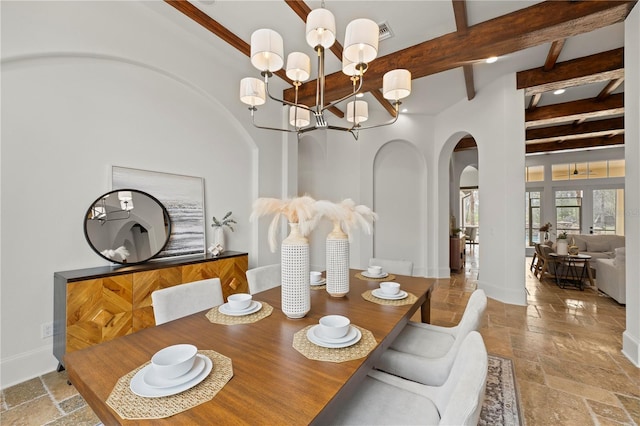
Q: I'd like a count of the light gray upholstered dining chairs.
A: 5